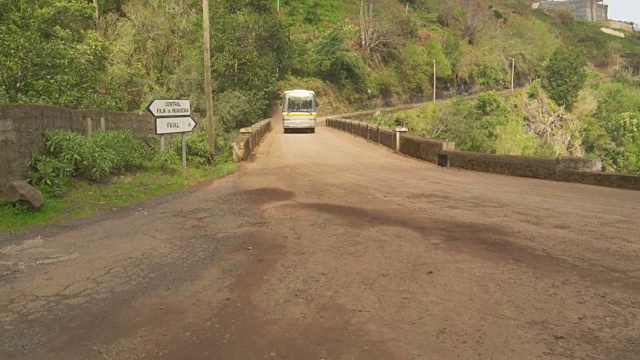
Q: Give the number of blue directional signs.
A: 0